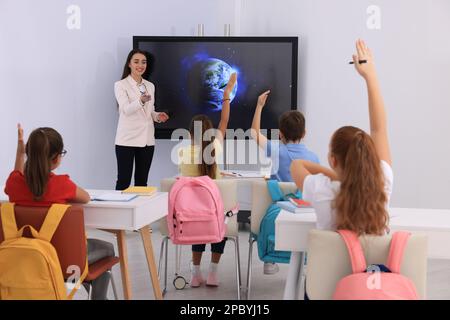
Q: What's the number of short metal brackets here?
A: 2